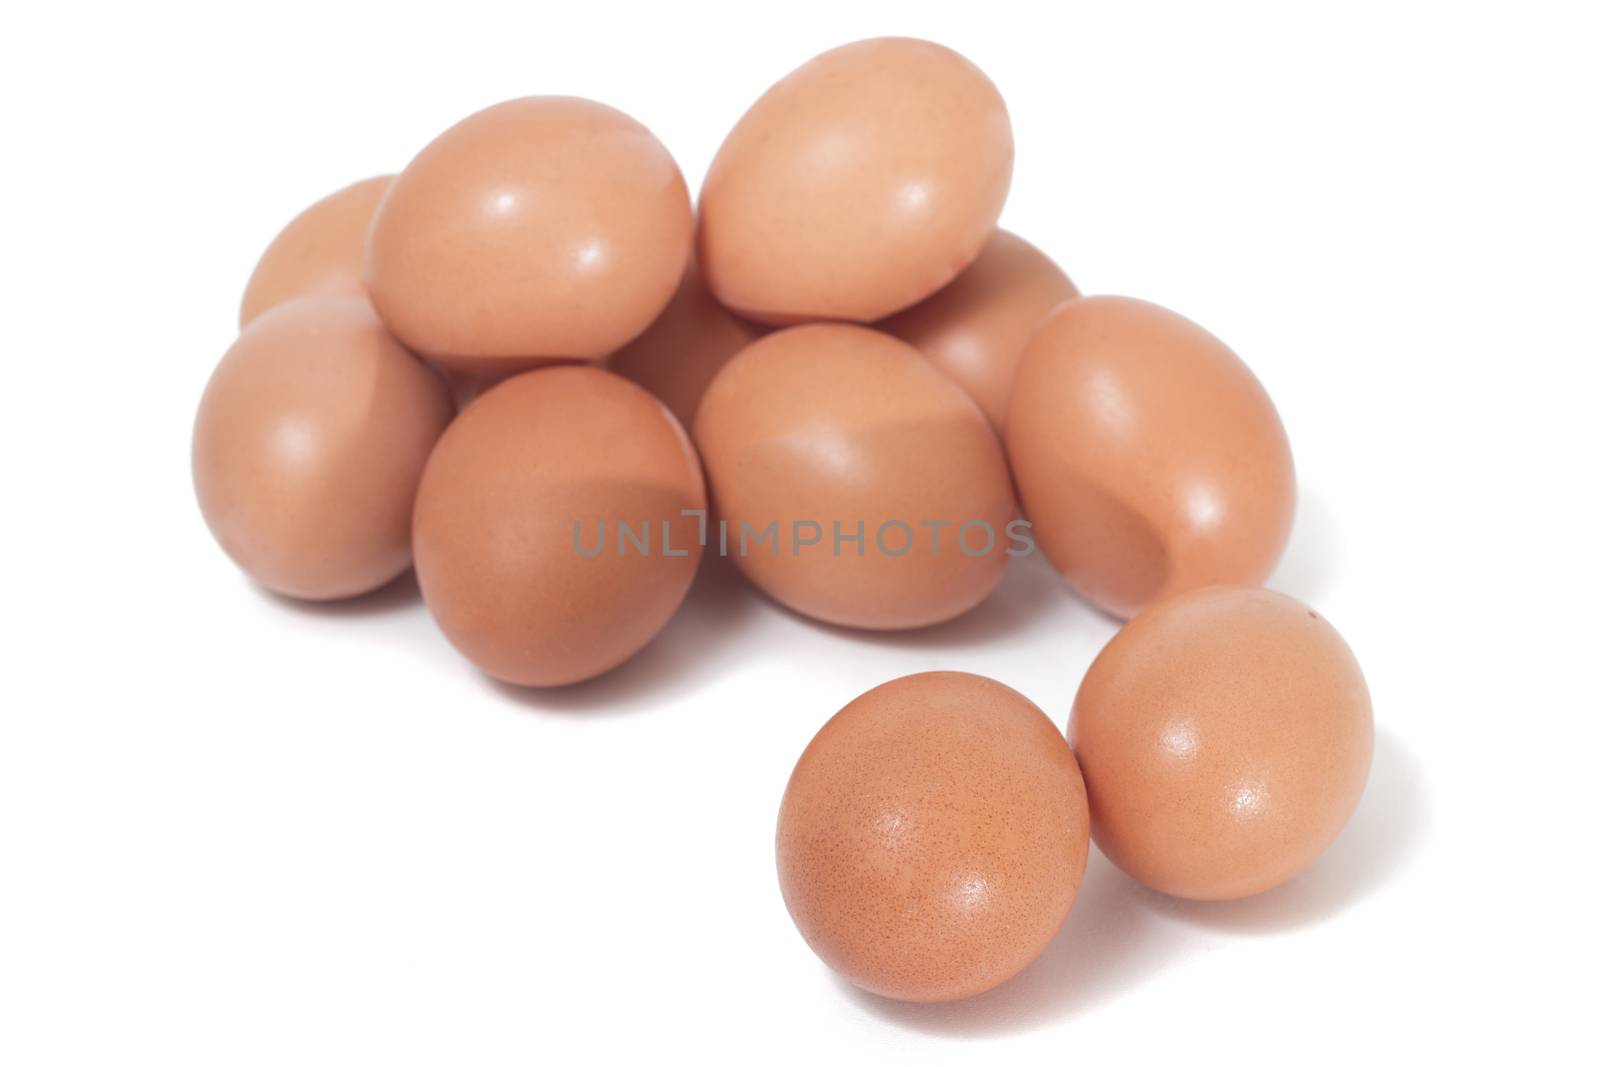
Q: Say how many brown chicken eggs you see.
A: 11